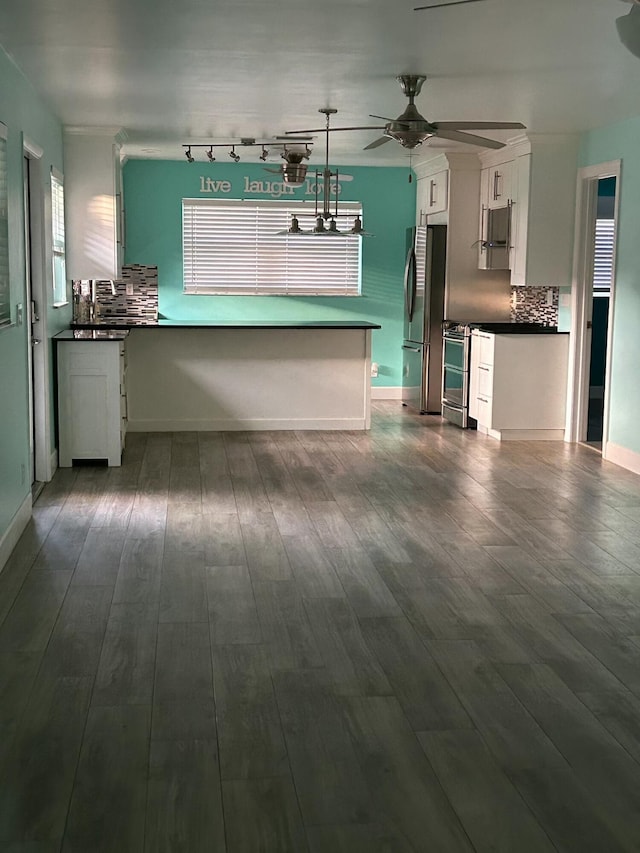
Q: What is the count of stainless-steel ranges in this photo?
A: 1